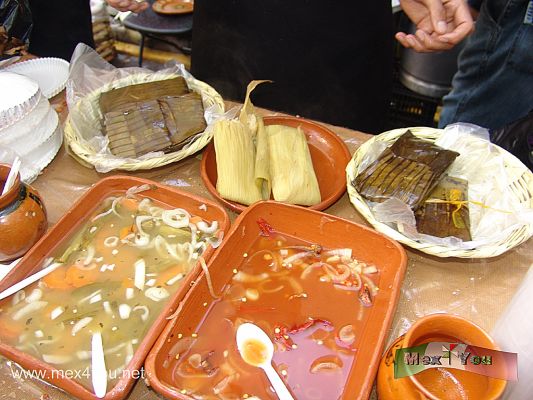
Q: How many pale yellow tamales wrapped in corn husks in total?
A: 2